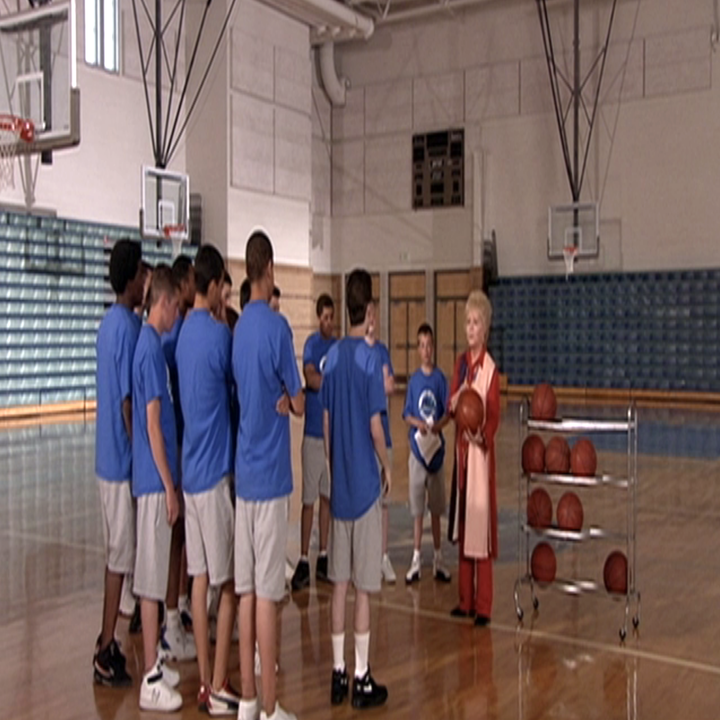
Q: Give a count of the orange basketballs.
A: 9